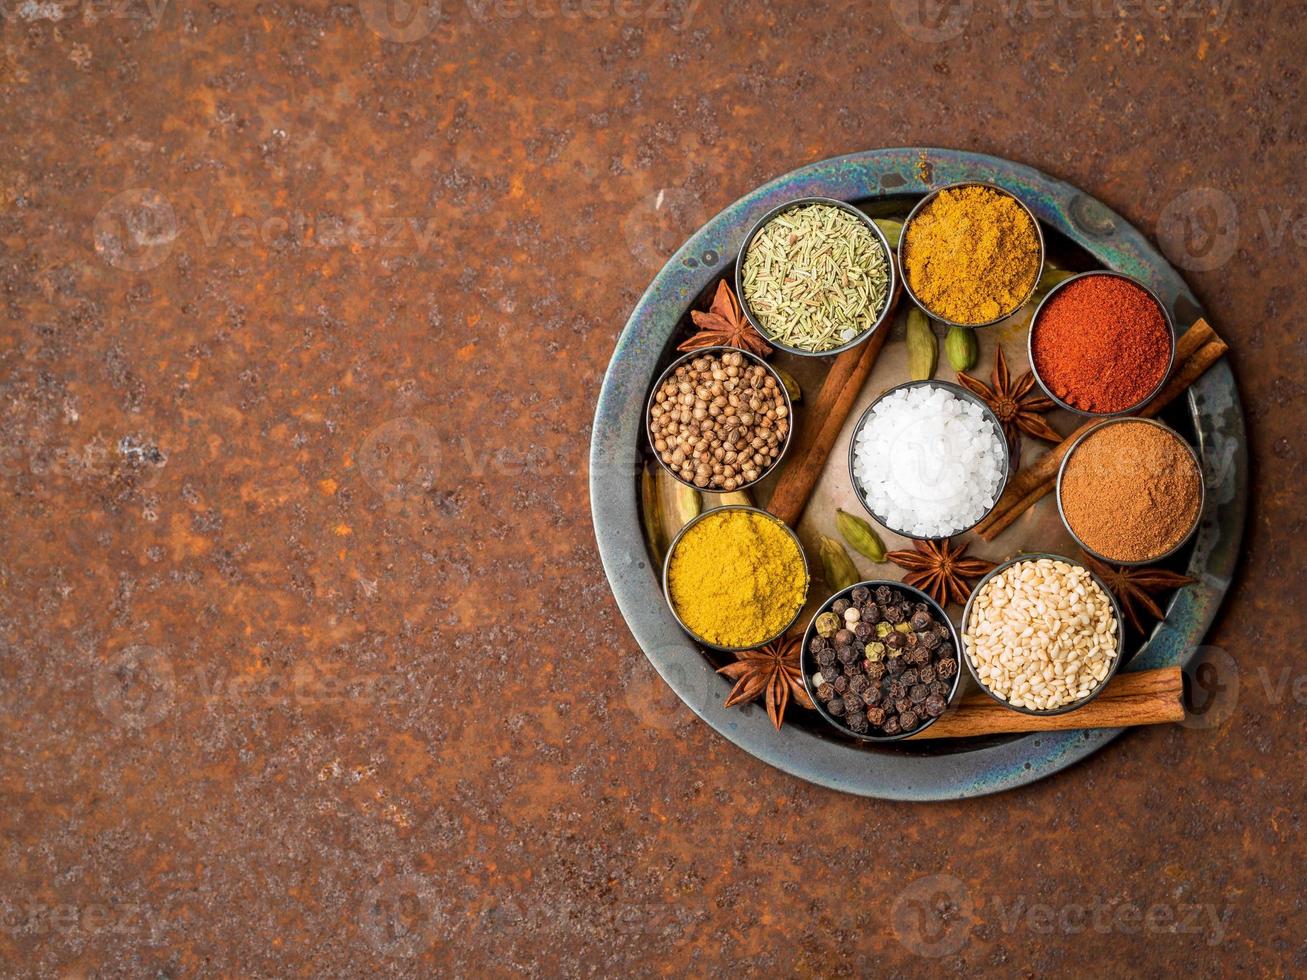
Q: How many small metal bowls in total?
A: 9